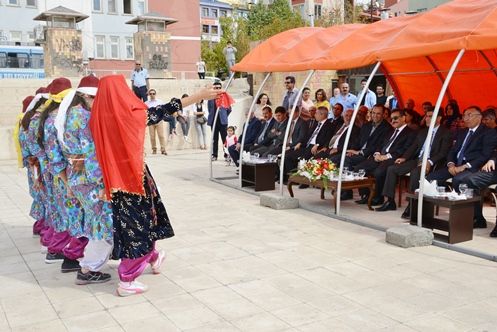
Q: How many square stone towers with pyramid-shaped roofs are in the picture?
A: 2